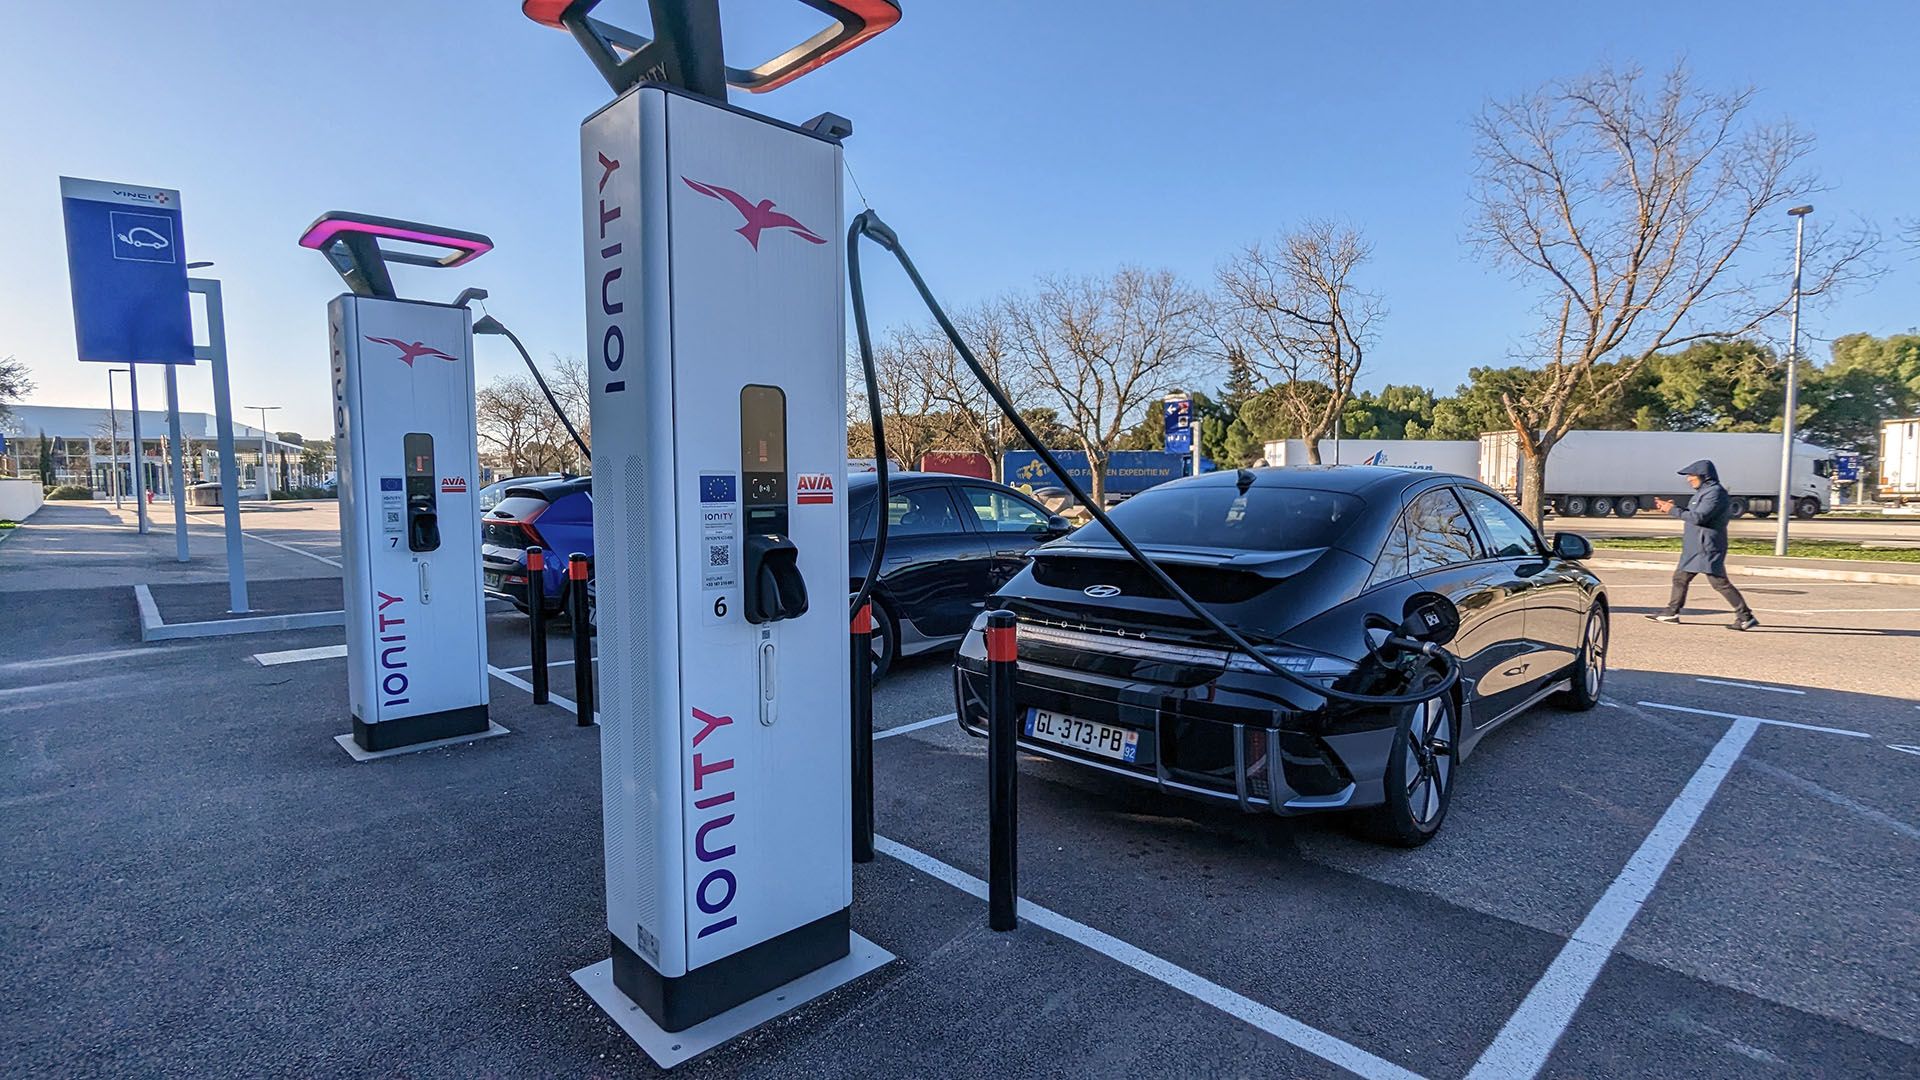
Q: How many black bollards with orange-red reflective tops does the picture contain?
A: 4